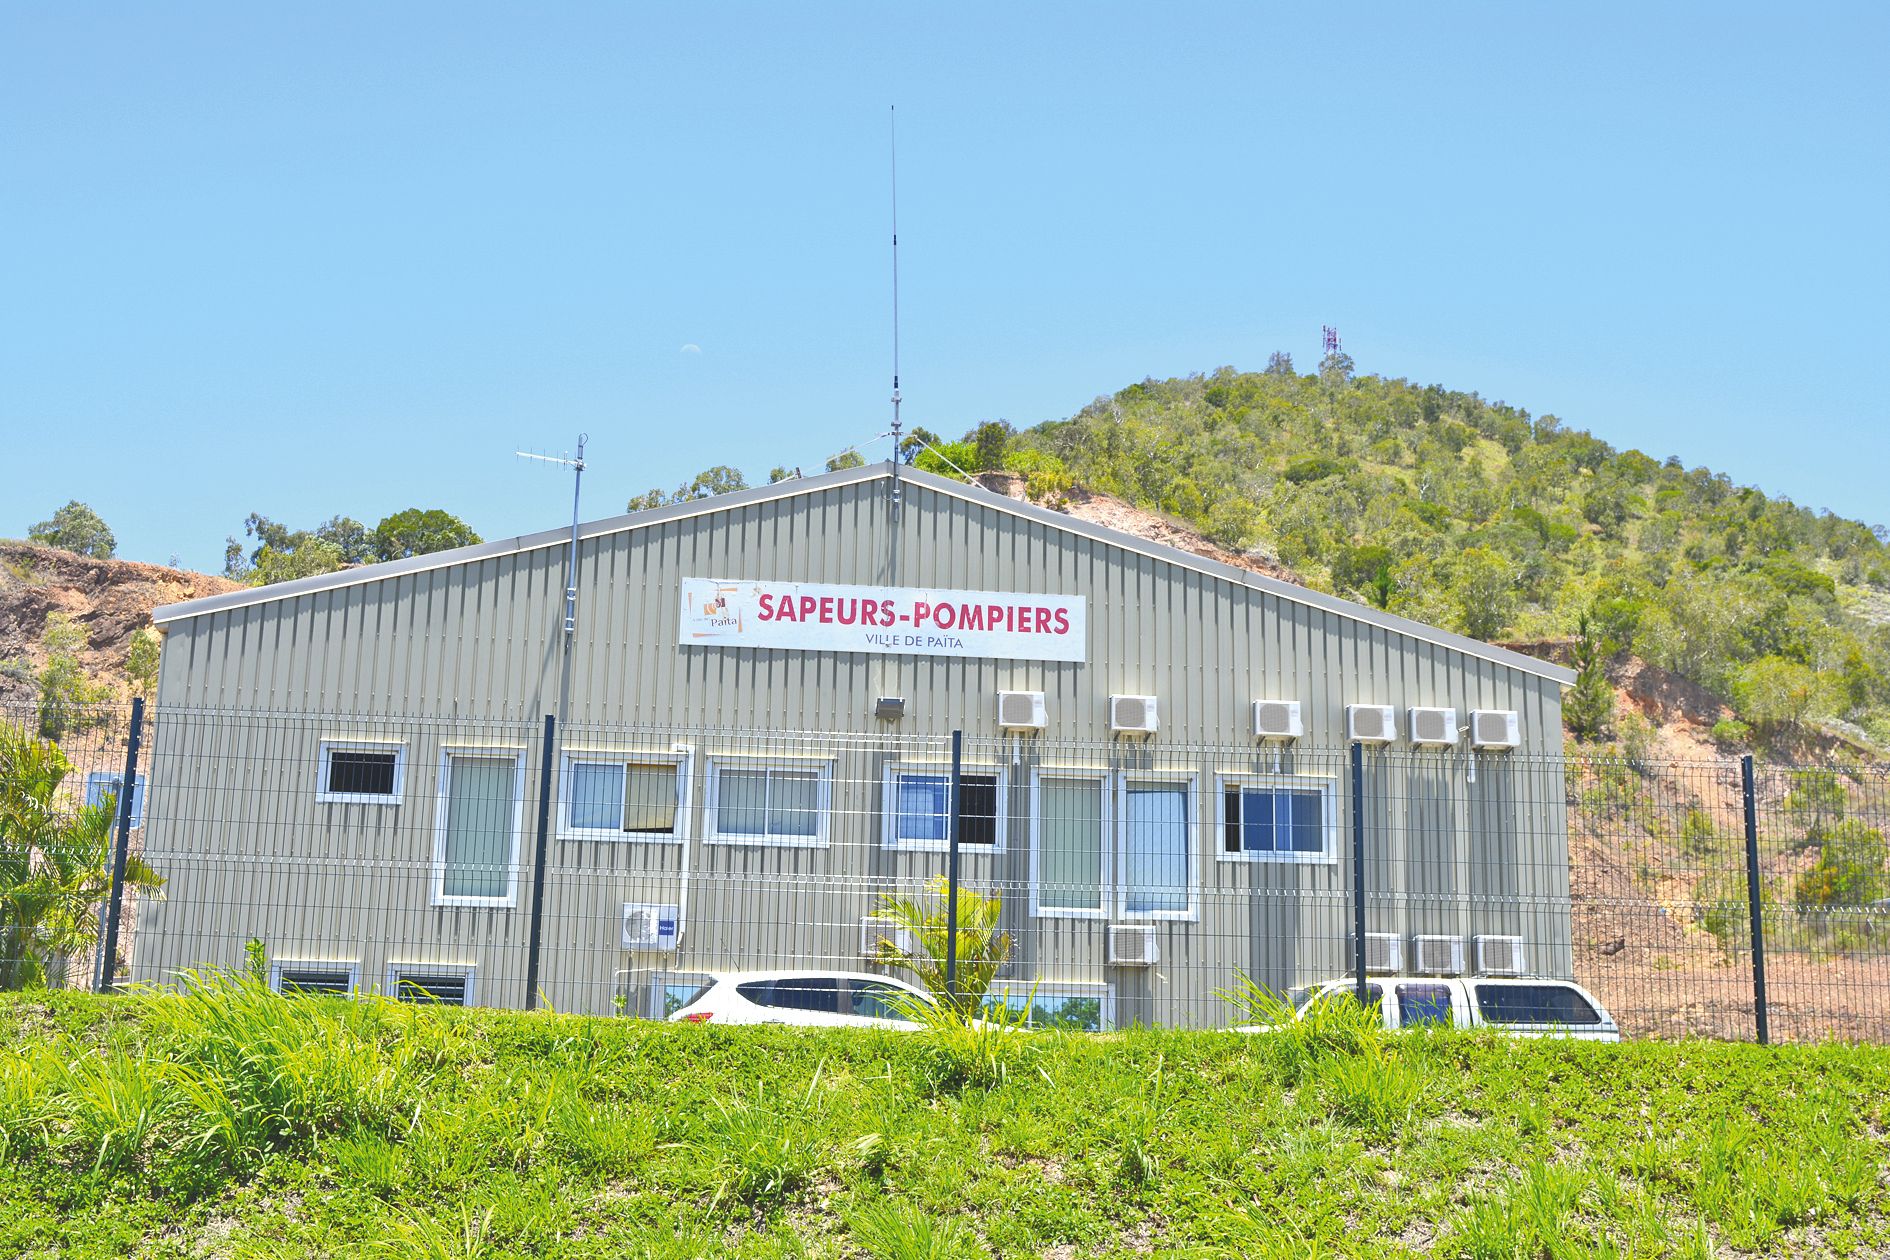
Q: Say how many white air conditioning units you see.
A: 12